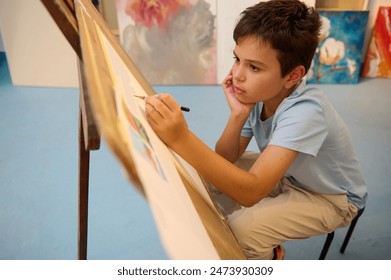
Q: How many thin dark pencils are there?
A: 1